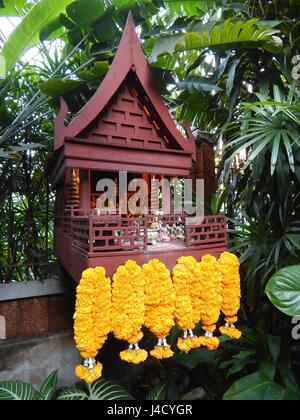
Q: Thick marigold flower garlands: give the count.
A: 6